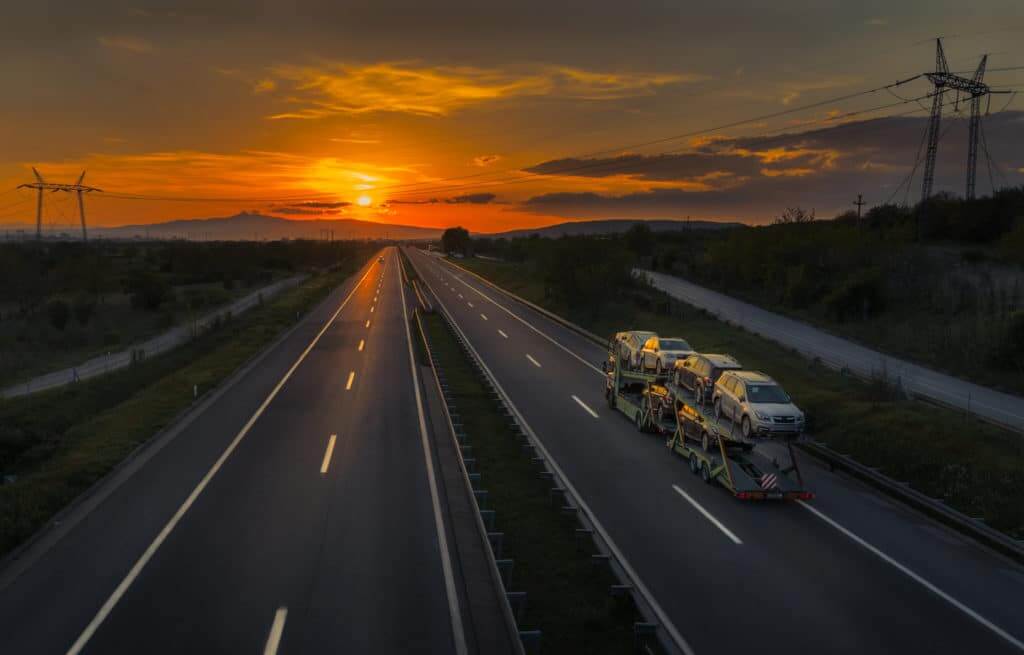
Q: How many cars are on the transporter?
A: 6